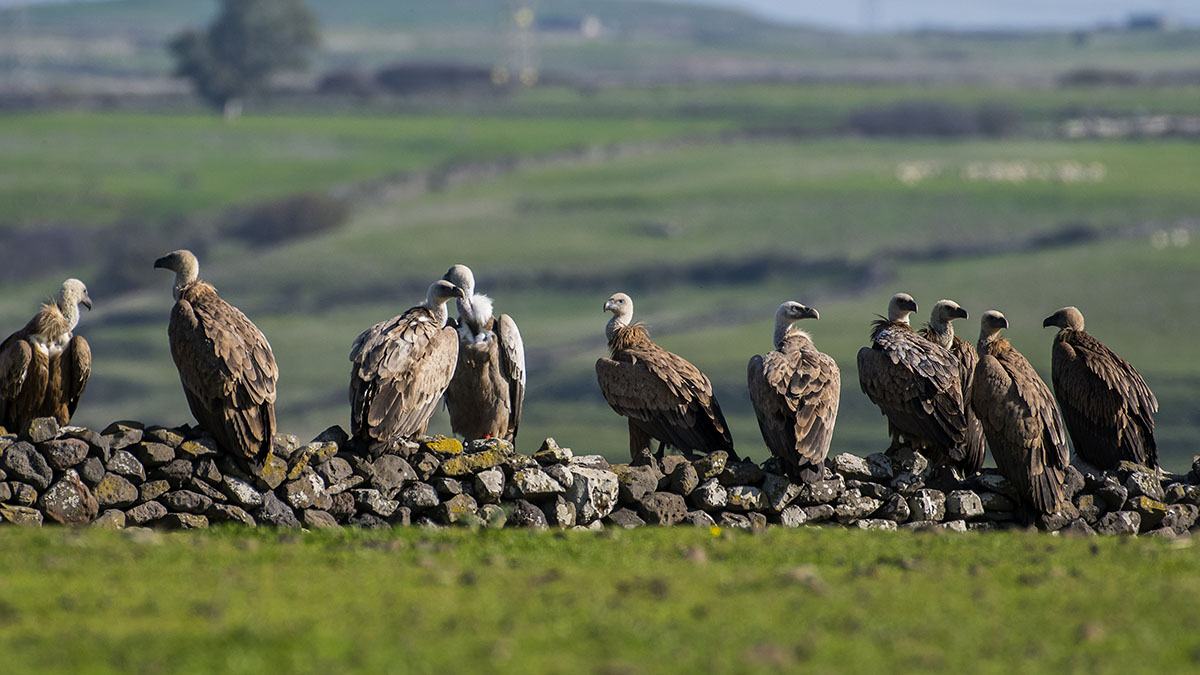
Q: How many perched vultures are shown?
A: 10